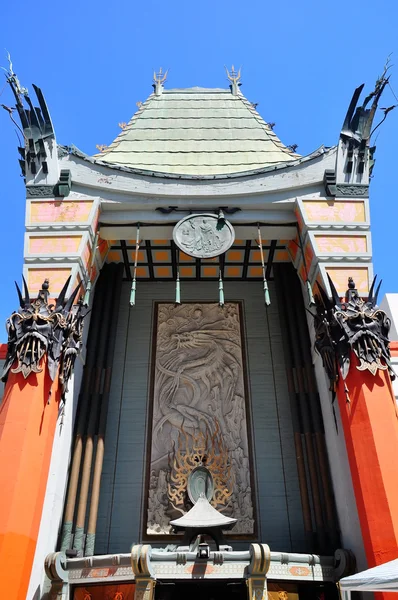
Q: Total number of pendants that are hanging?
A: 6